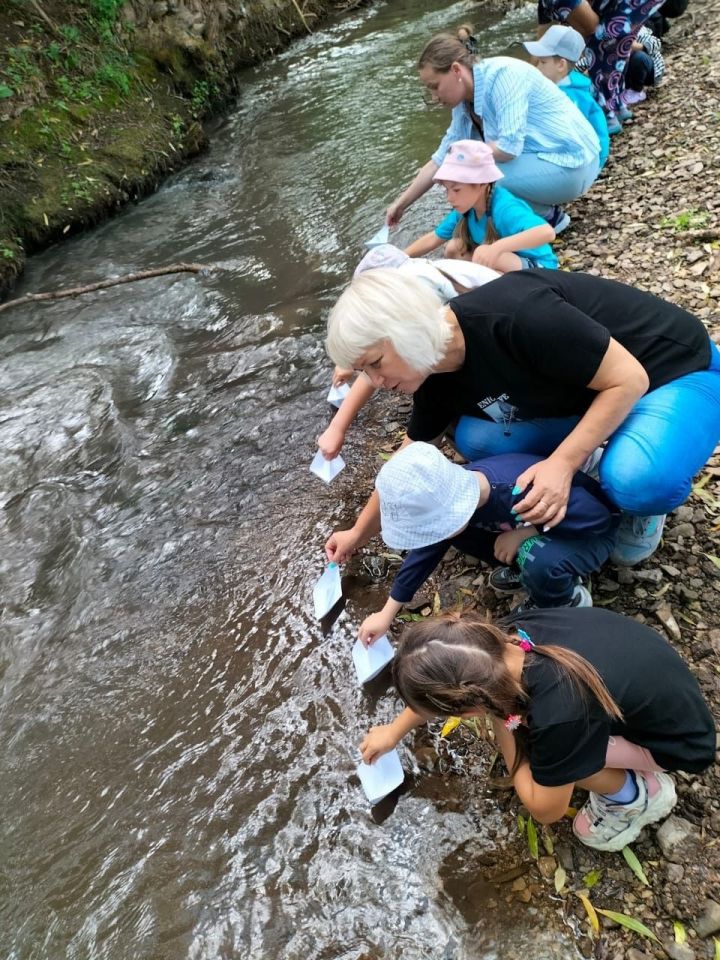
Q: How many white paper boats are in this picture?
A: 6